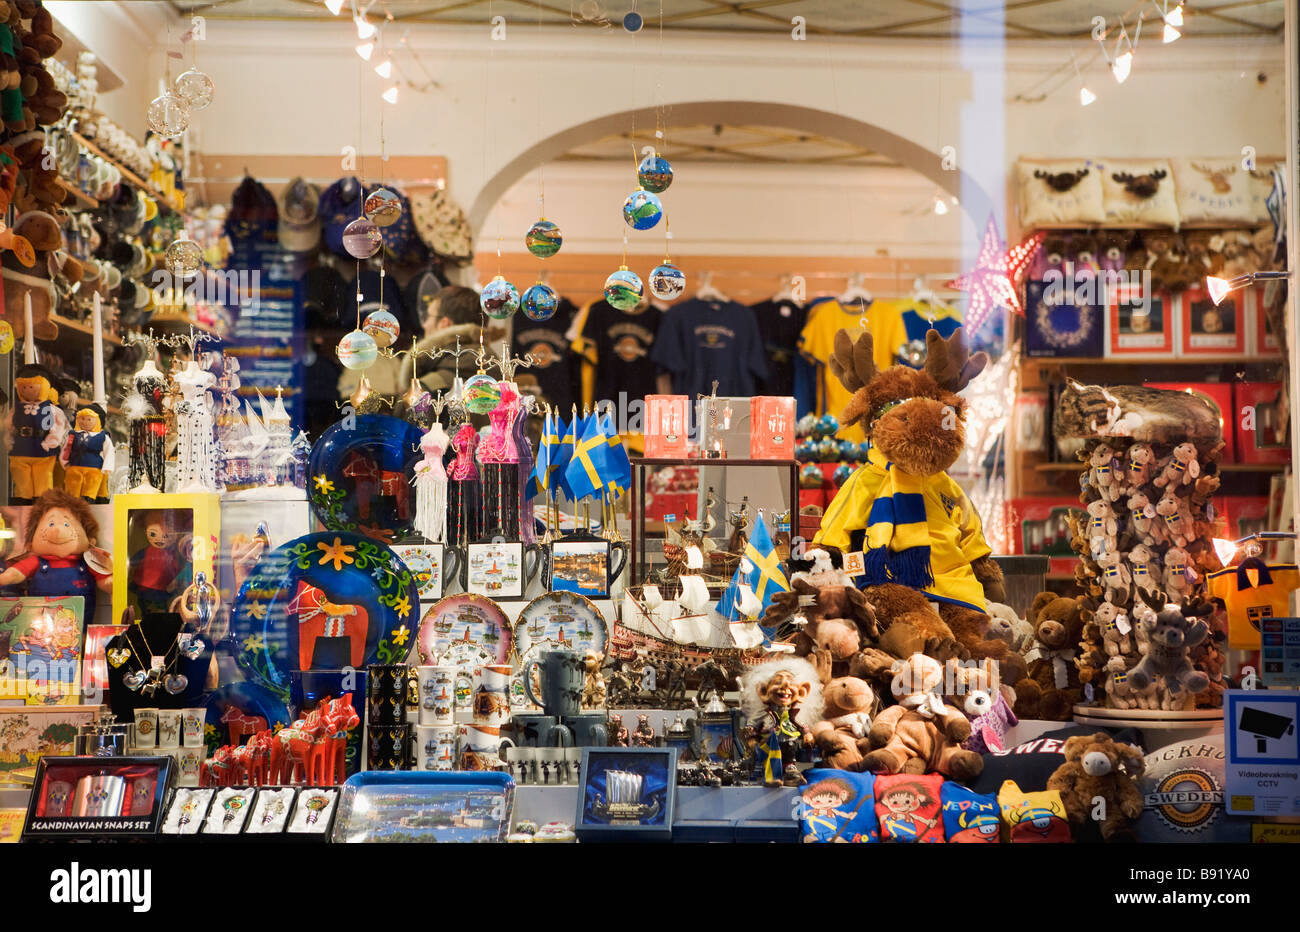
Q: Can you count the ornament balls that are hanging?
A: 15